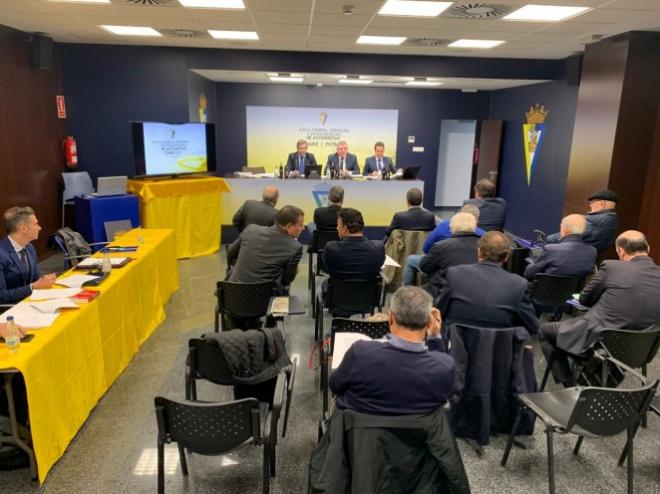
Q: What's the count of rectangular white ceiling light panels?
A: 11